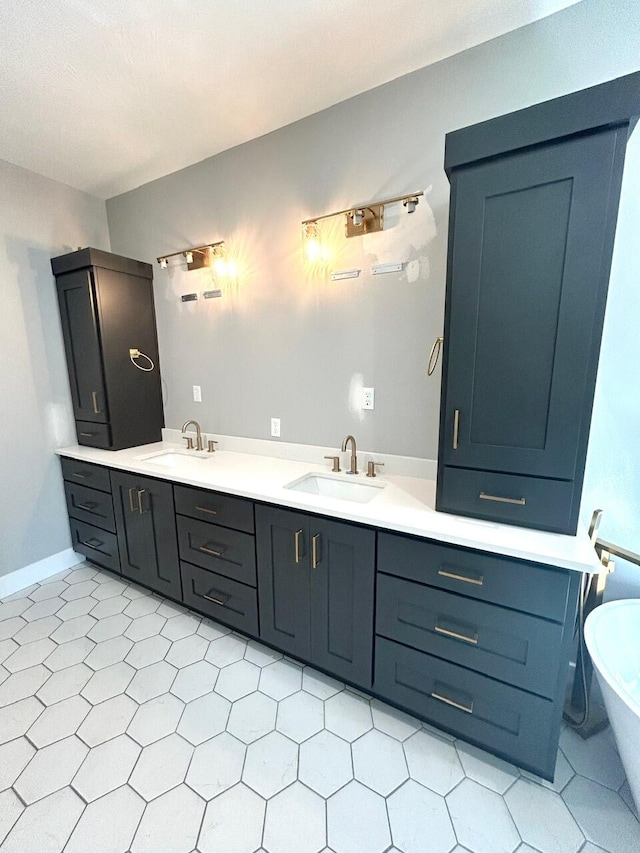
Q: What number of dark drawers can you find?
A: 11